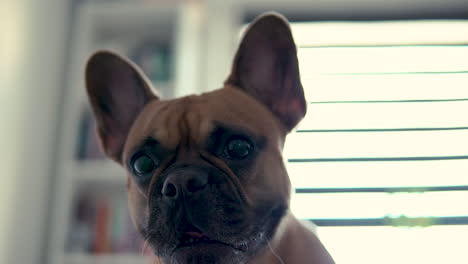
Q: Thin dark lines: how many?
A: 7